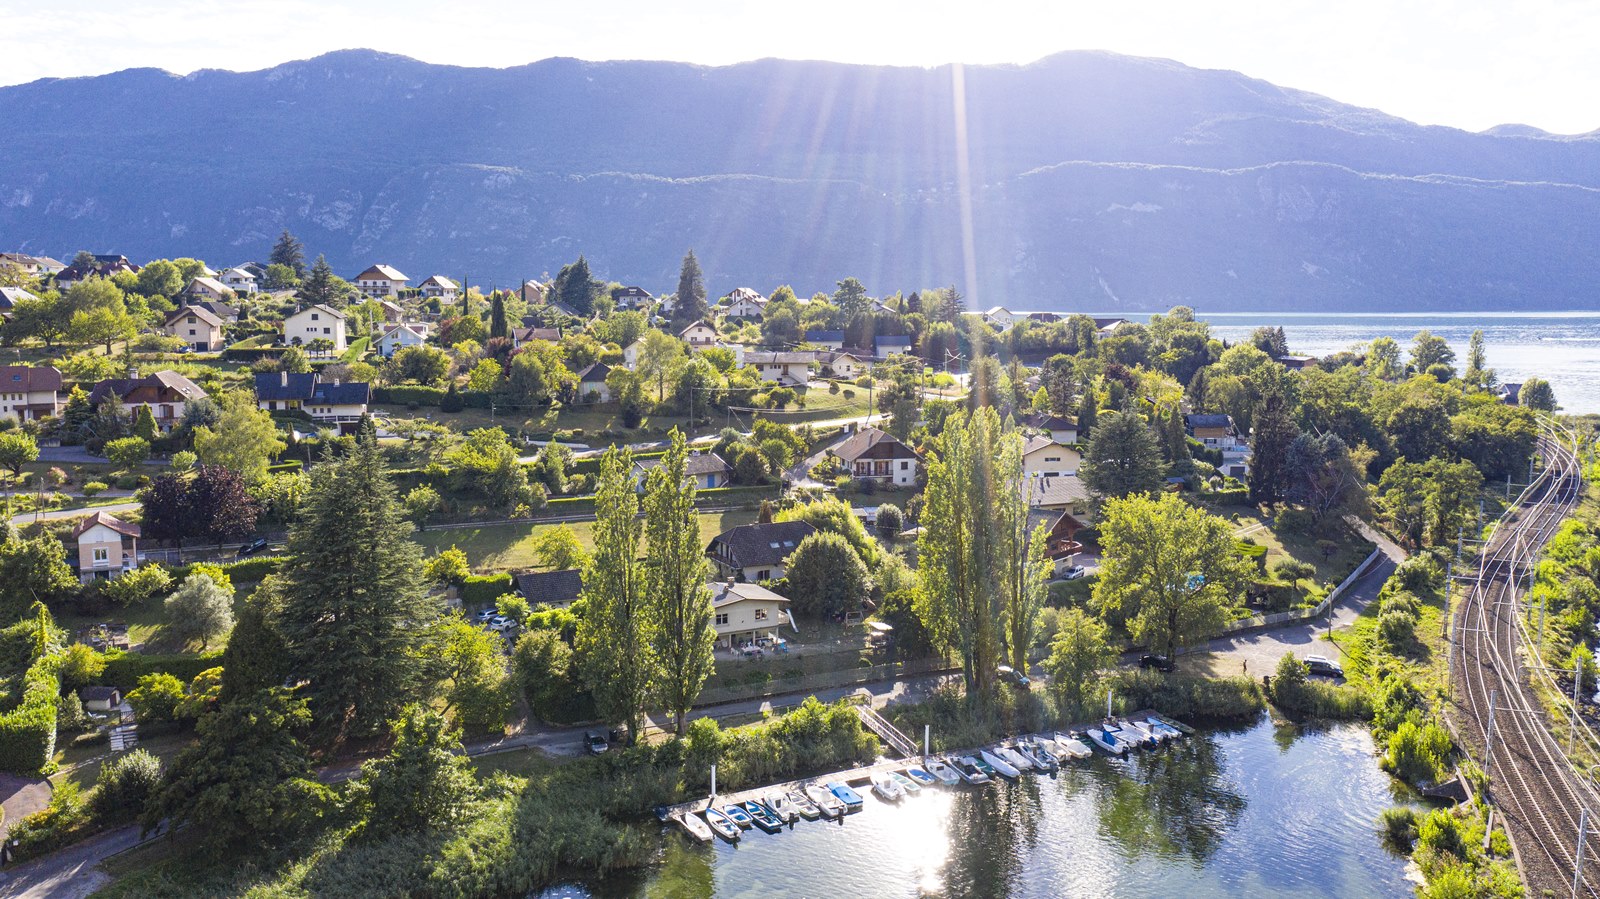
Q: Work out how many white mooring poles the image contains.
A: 3